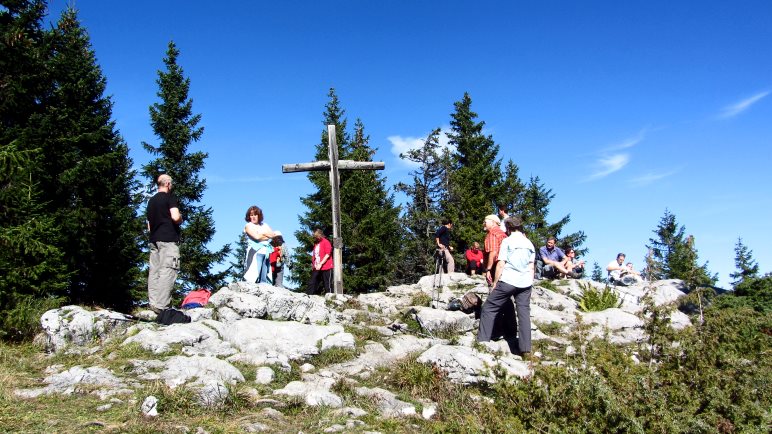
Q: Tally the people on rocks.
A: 13